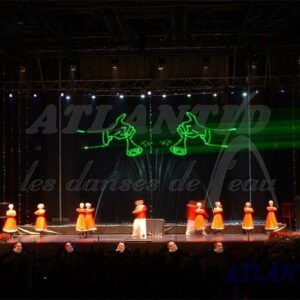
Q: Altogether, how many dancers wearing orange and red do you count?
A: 8